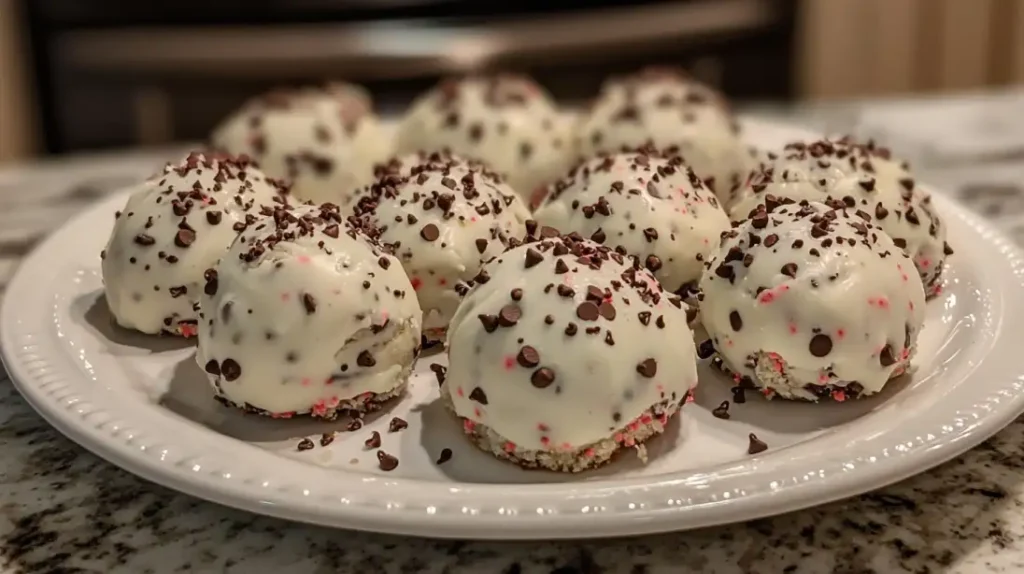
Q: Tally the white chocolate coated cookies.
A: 10